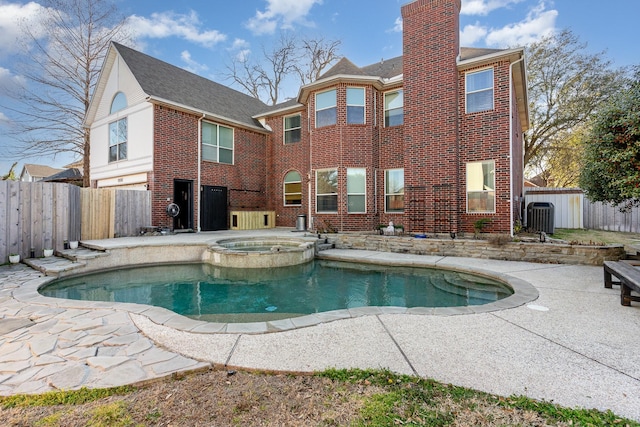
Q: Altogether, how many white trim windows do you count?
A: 13